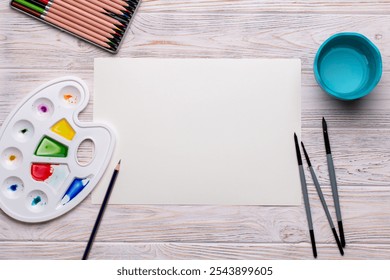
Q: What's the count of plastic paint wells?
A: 10